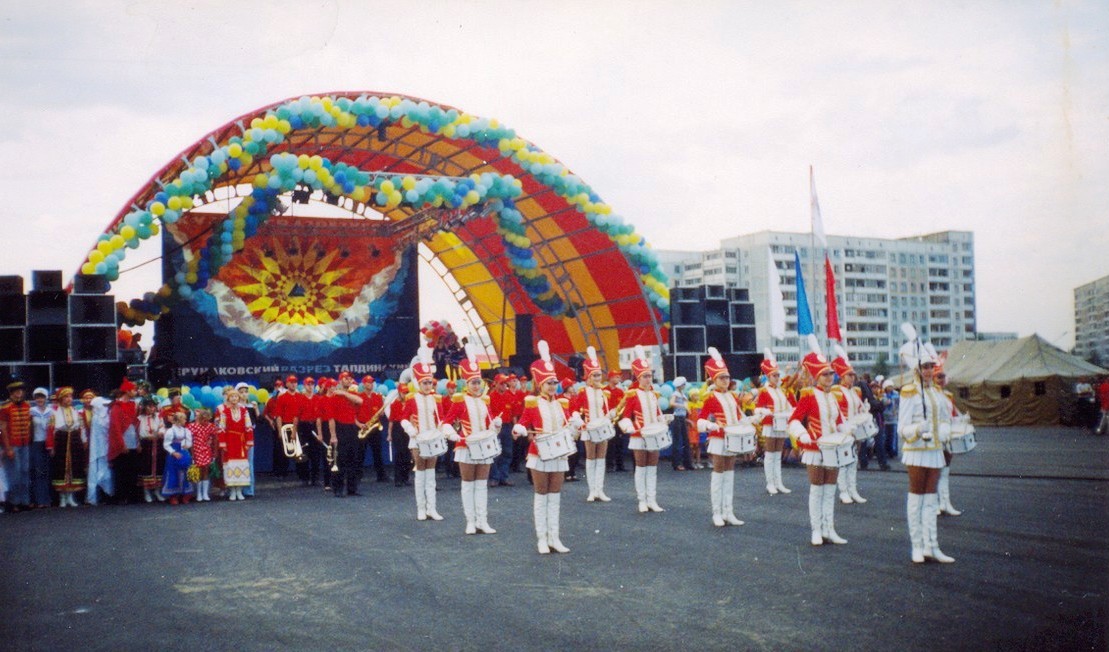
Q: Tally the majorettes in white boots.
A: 11